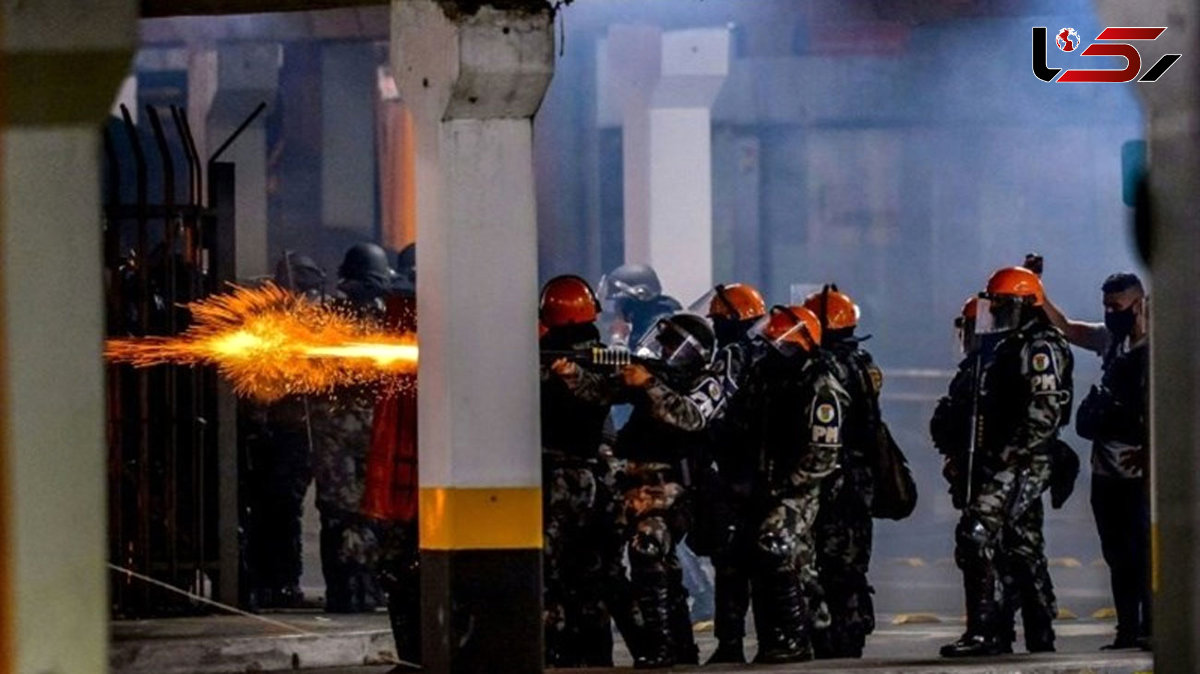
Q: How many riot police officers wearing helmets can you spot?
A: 11